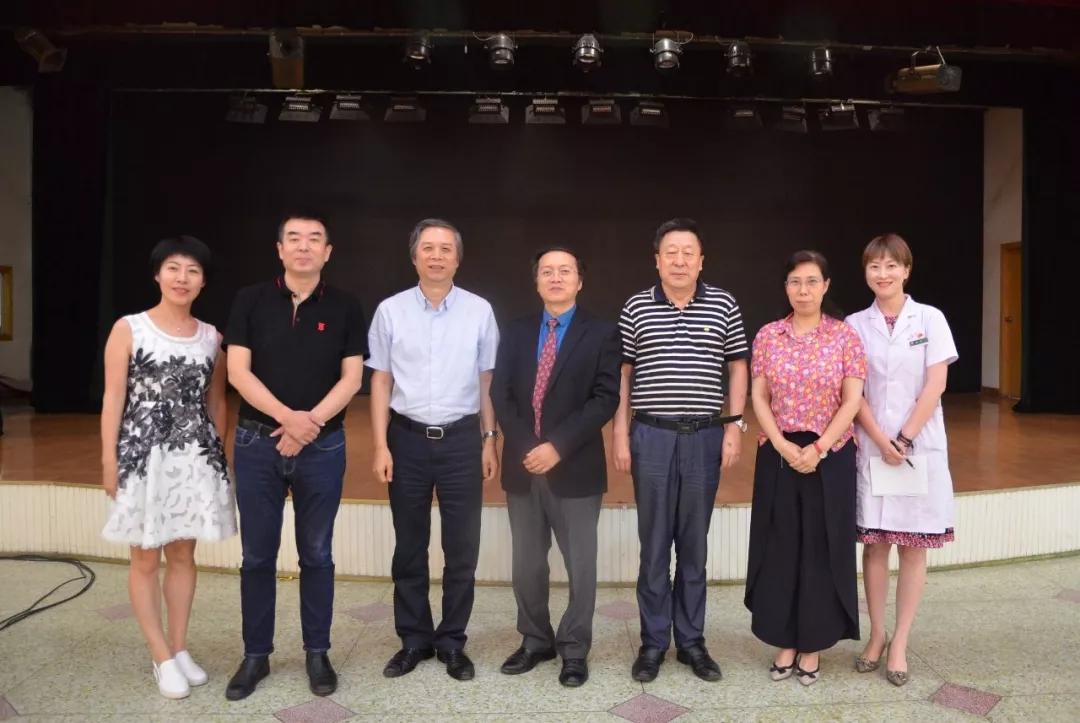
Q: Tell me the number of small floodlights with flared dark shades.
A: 12